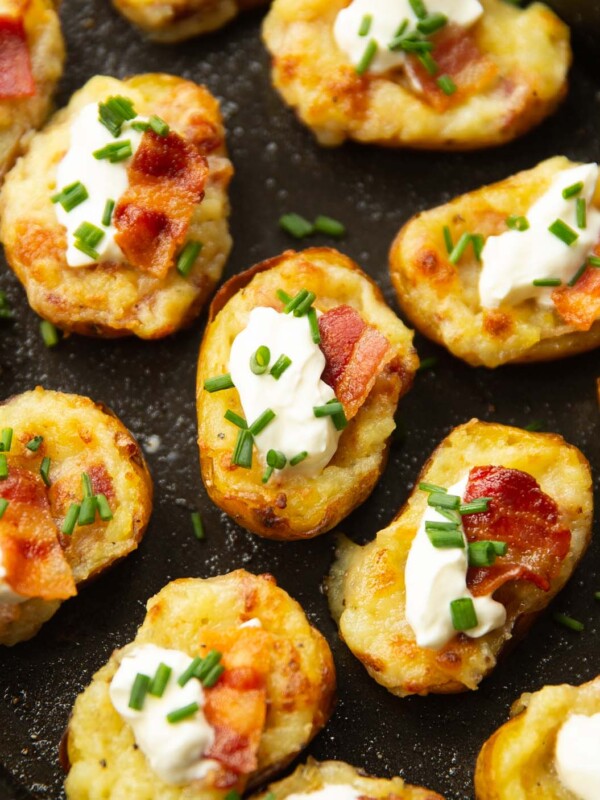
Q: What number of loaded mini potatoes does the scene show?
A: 11